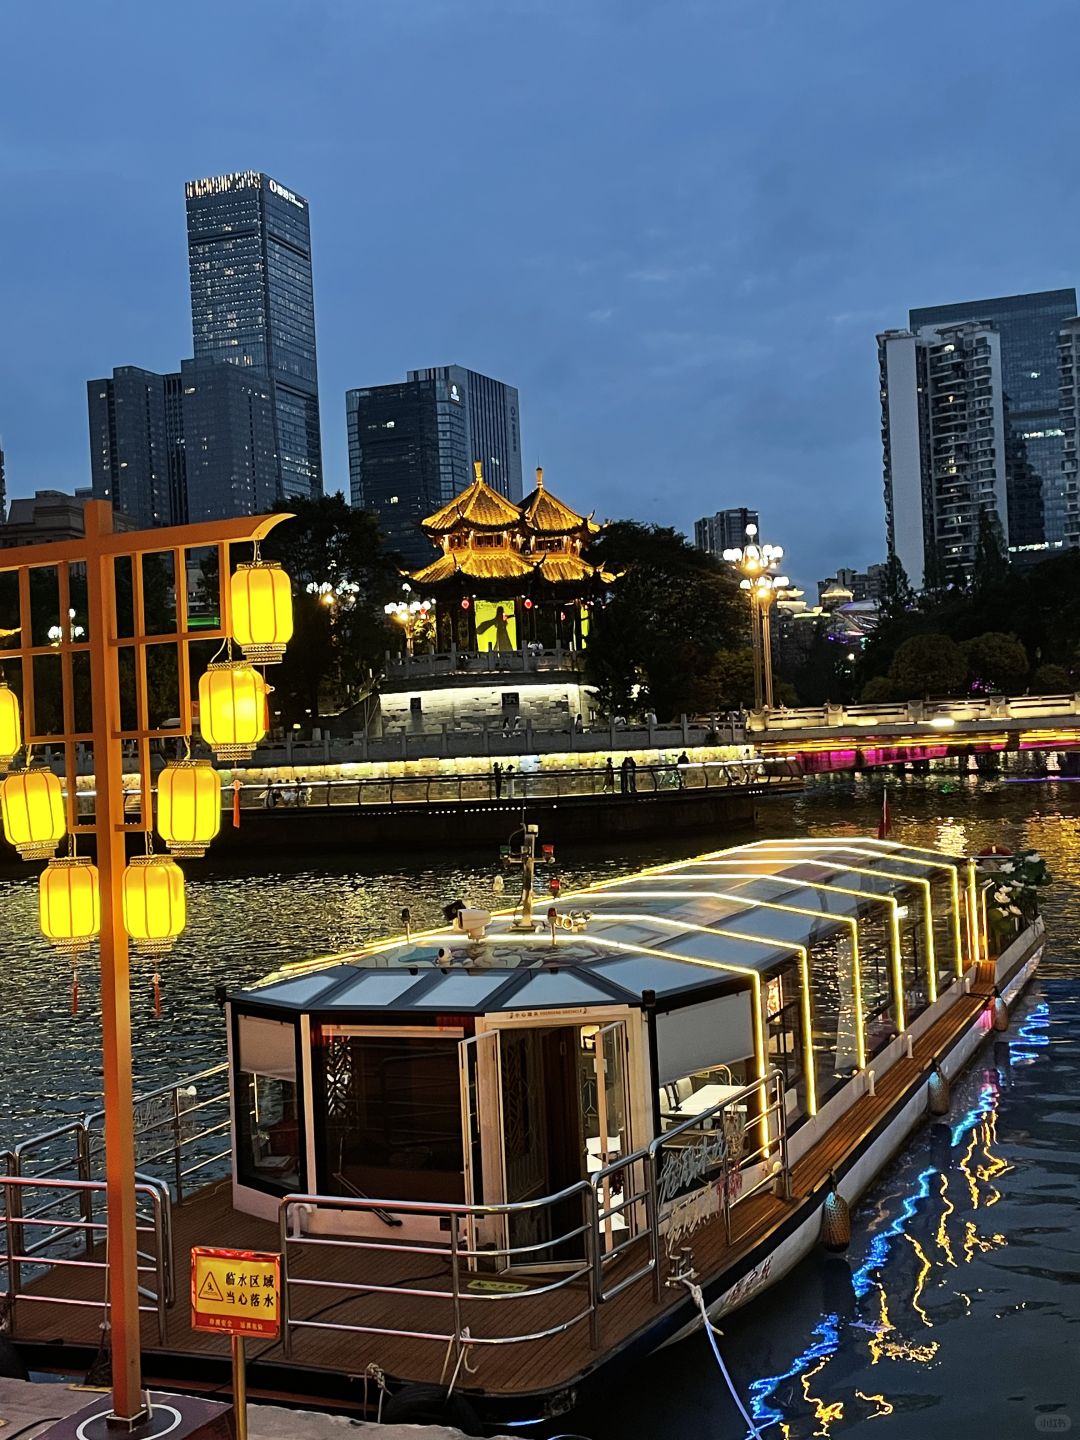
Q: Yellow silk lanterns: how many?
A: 7